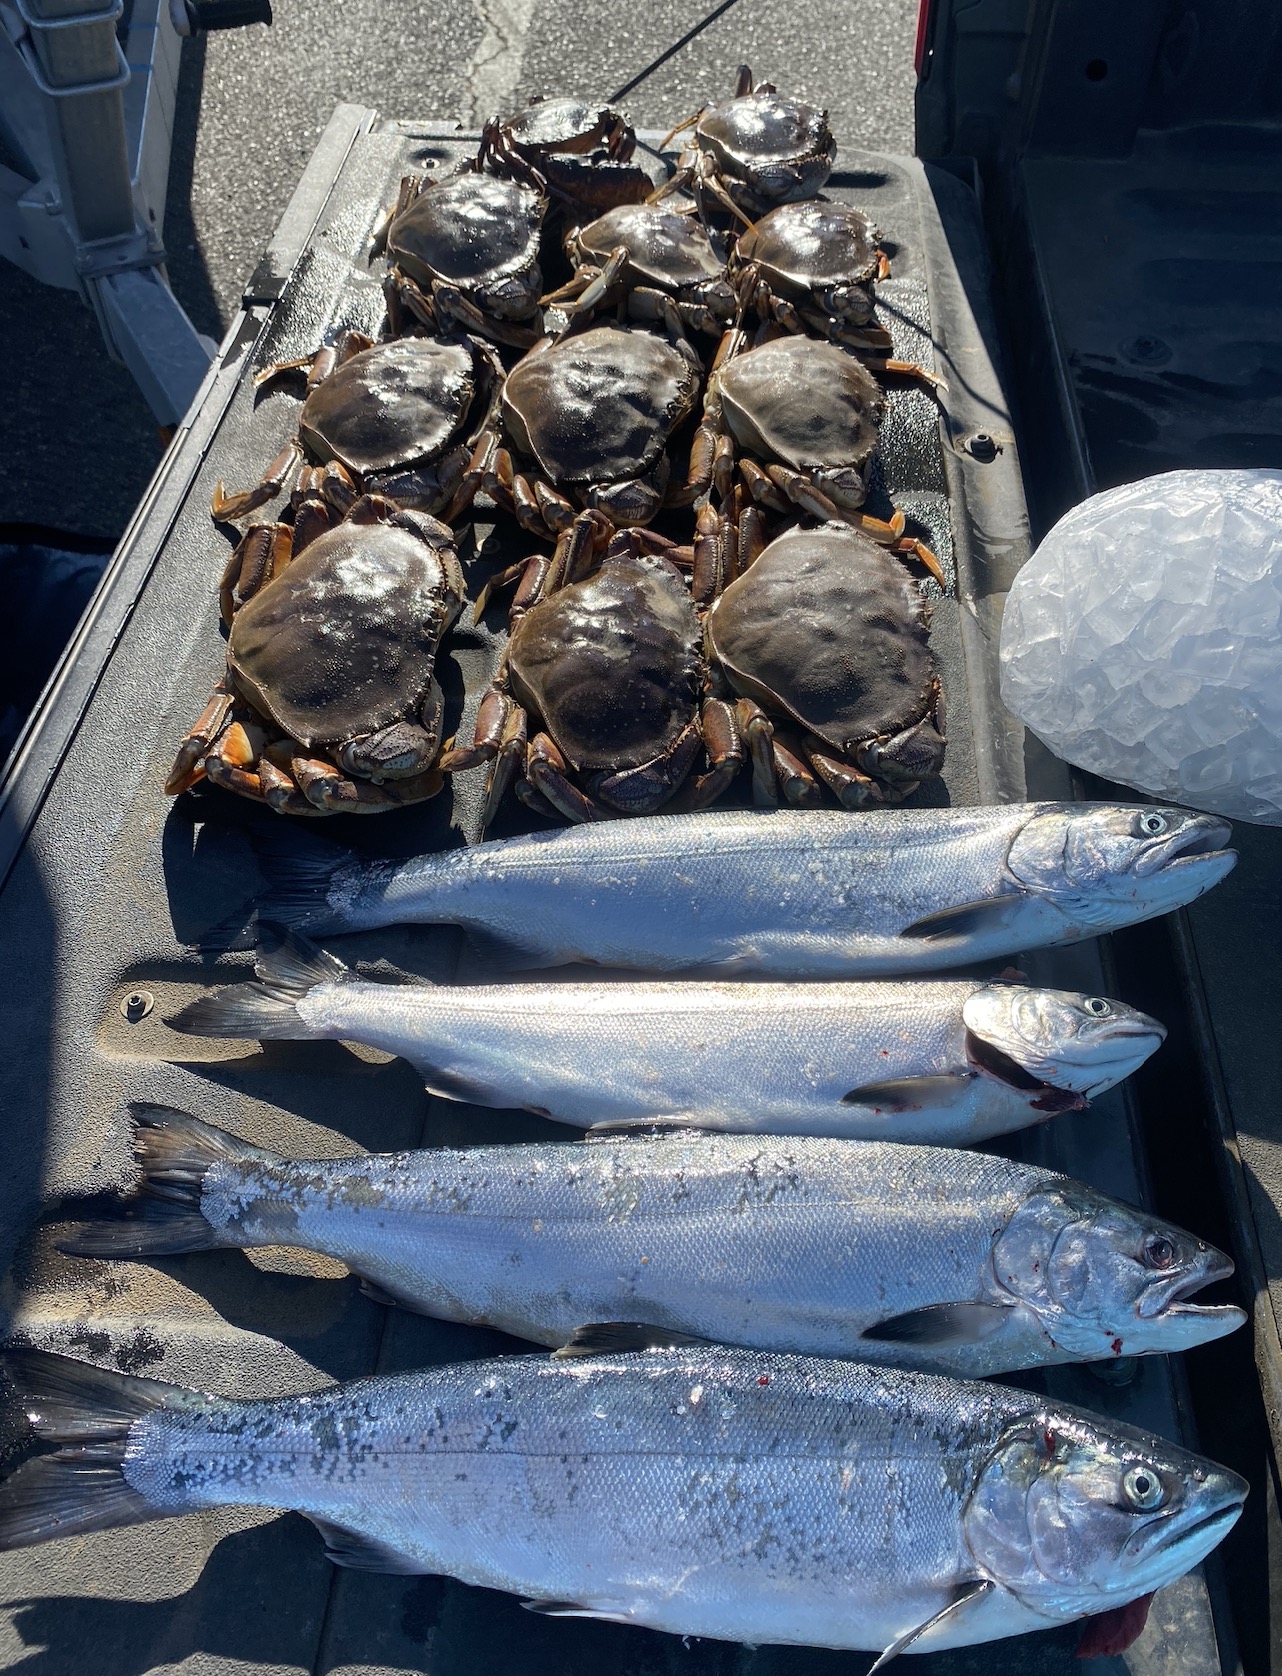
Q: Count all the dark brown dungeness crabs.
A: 11